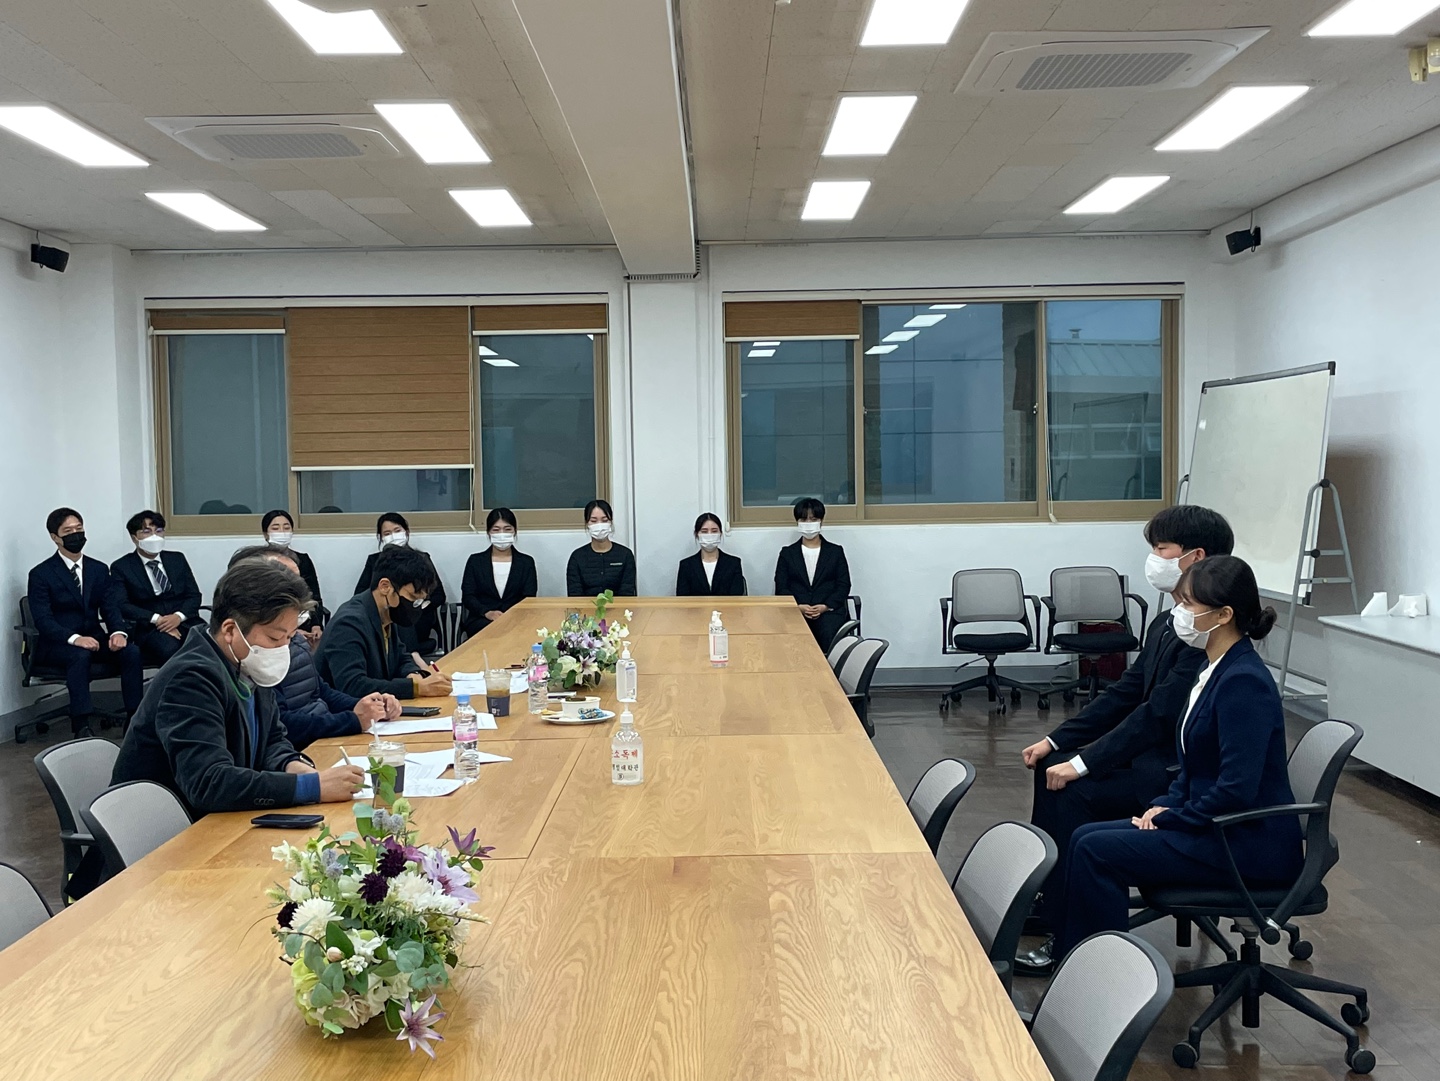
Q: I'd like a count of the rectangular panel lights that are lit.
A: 11